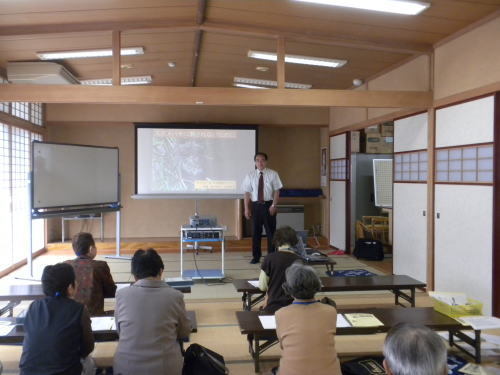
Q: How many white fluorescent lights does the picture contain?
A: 5